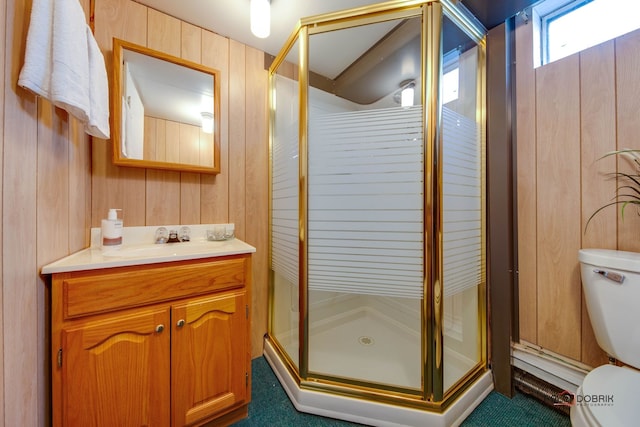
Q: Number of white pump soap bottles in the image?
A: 1